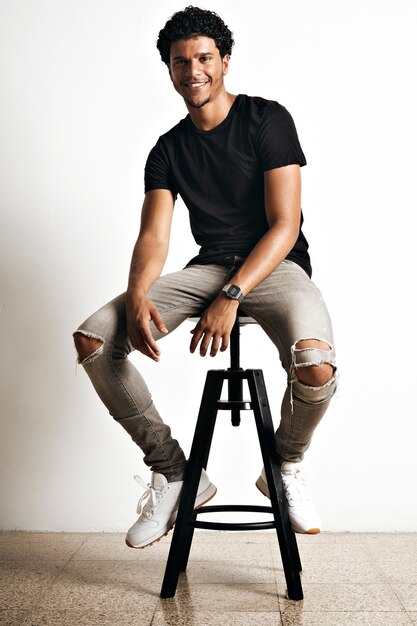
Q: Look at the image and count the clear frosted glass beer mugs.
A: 0